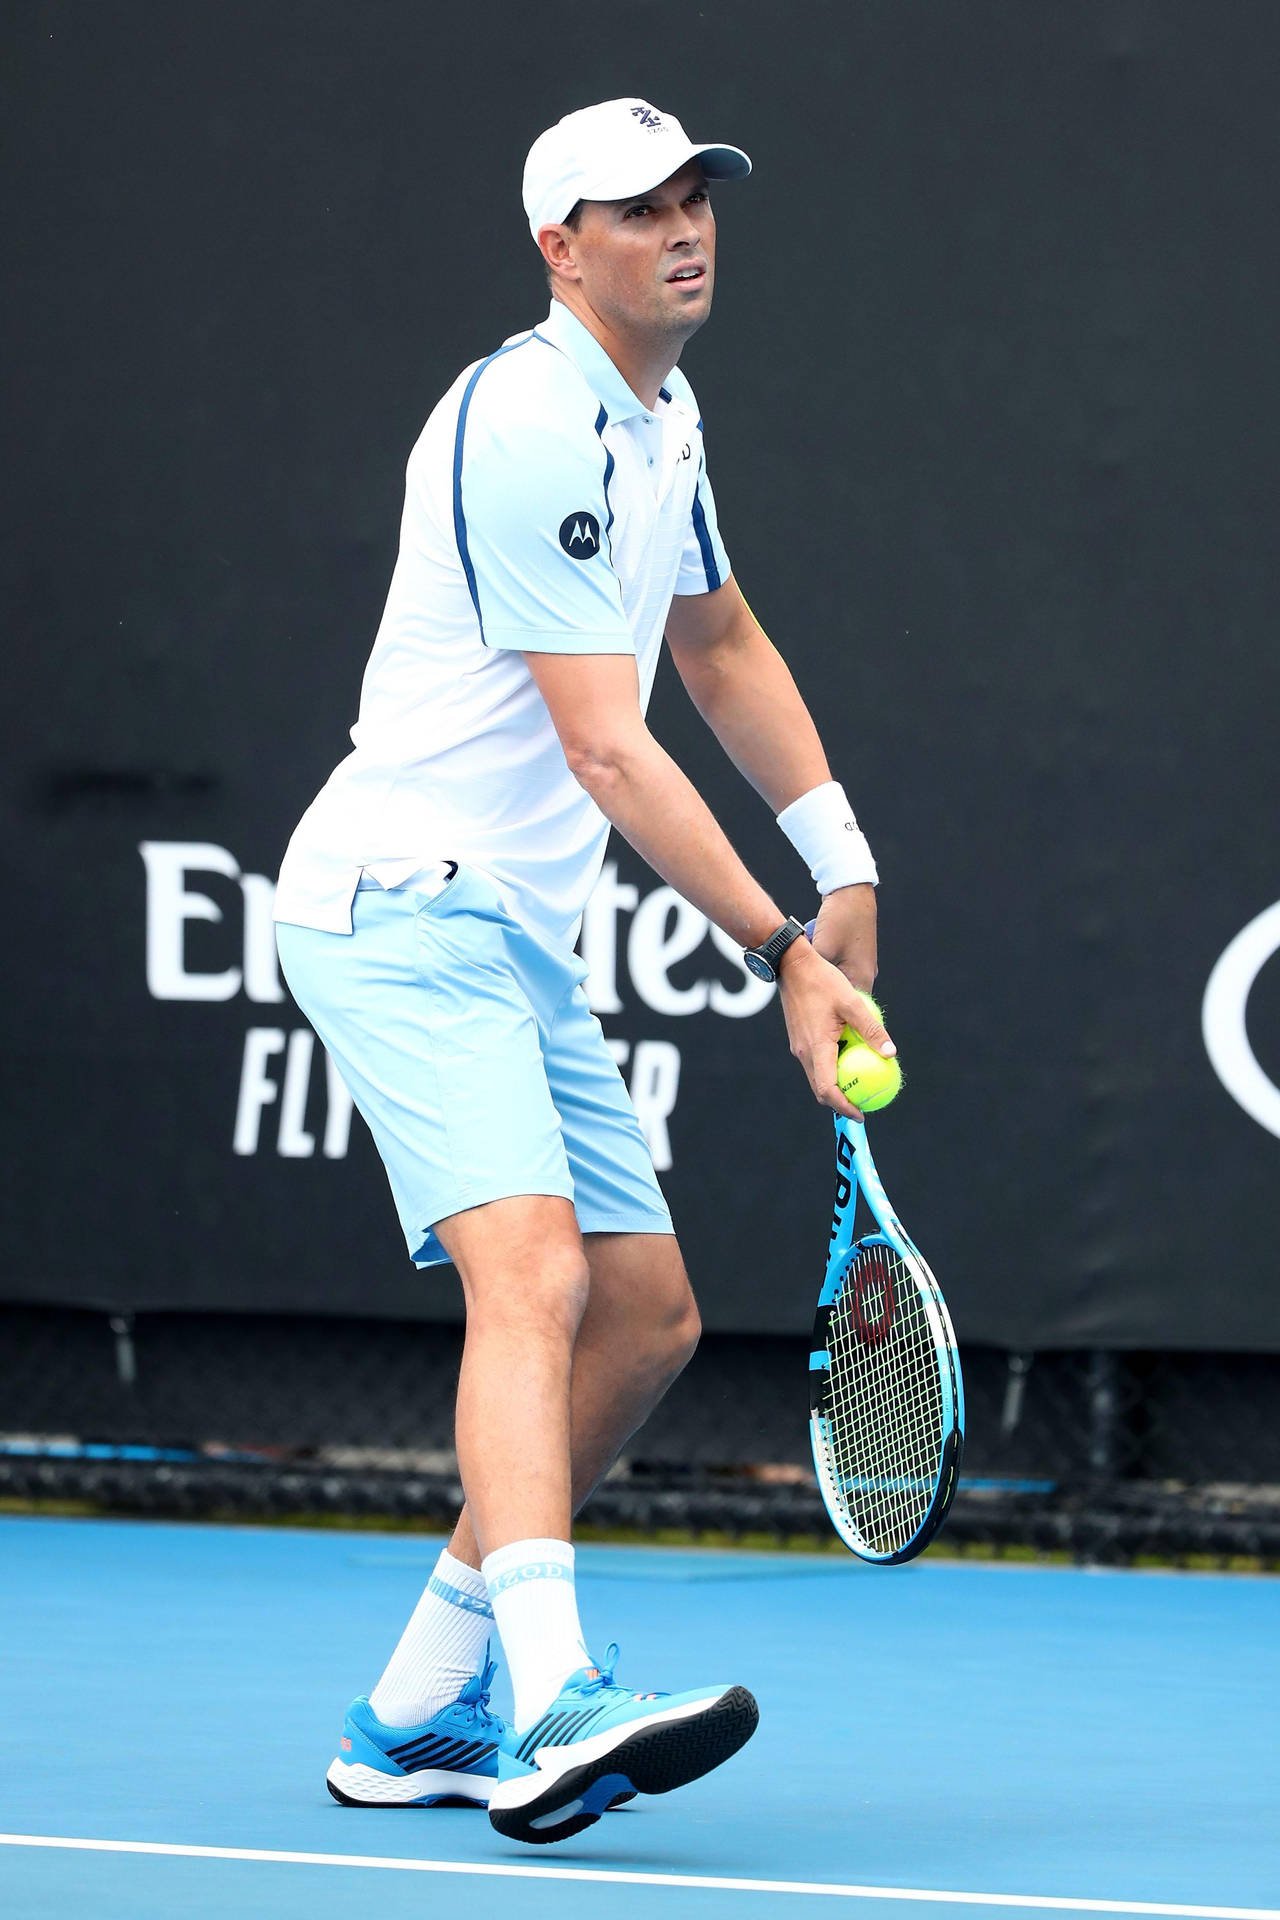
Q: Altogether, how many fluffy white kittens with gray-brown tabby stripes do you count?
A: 0